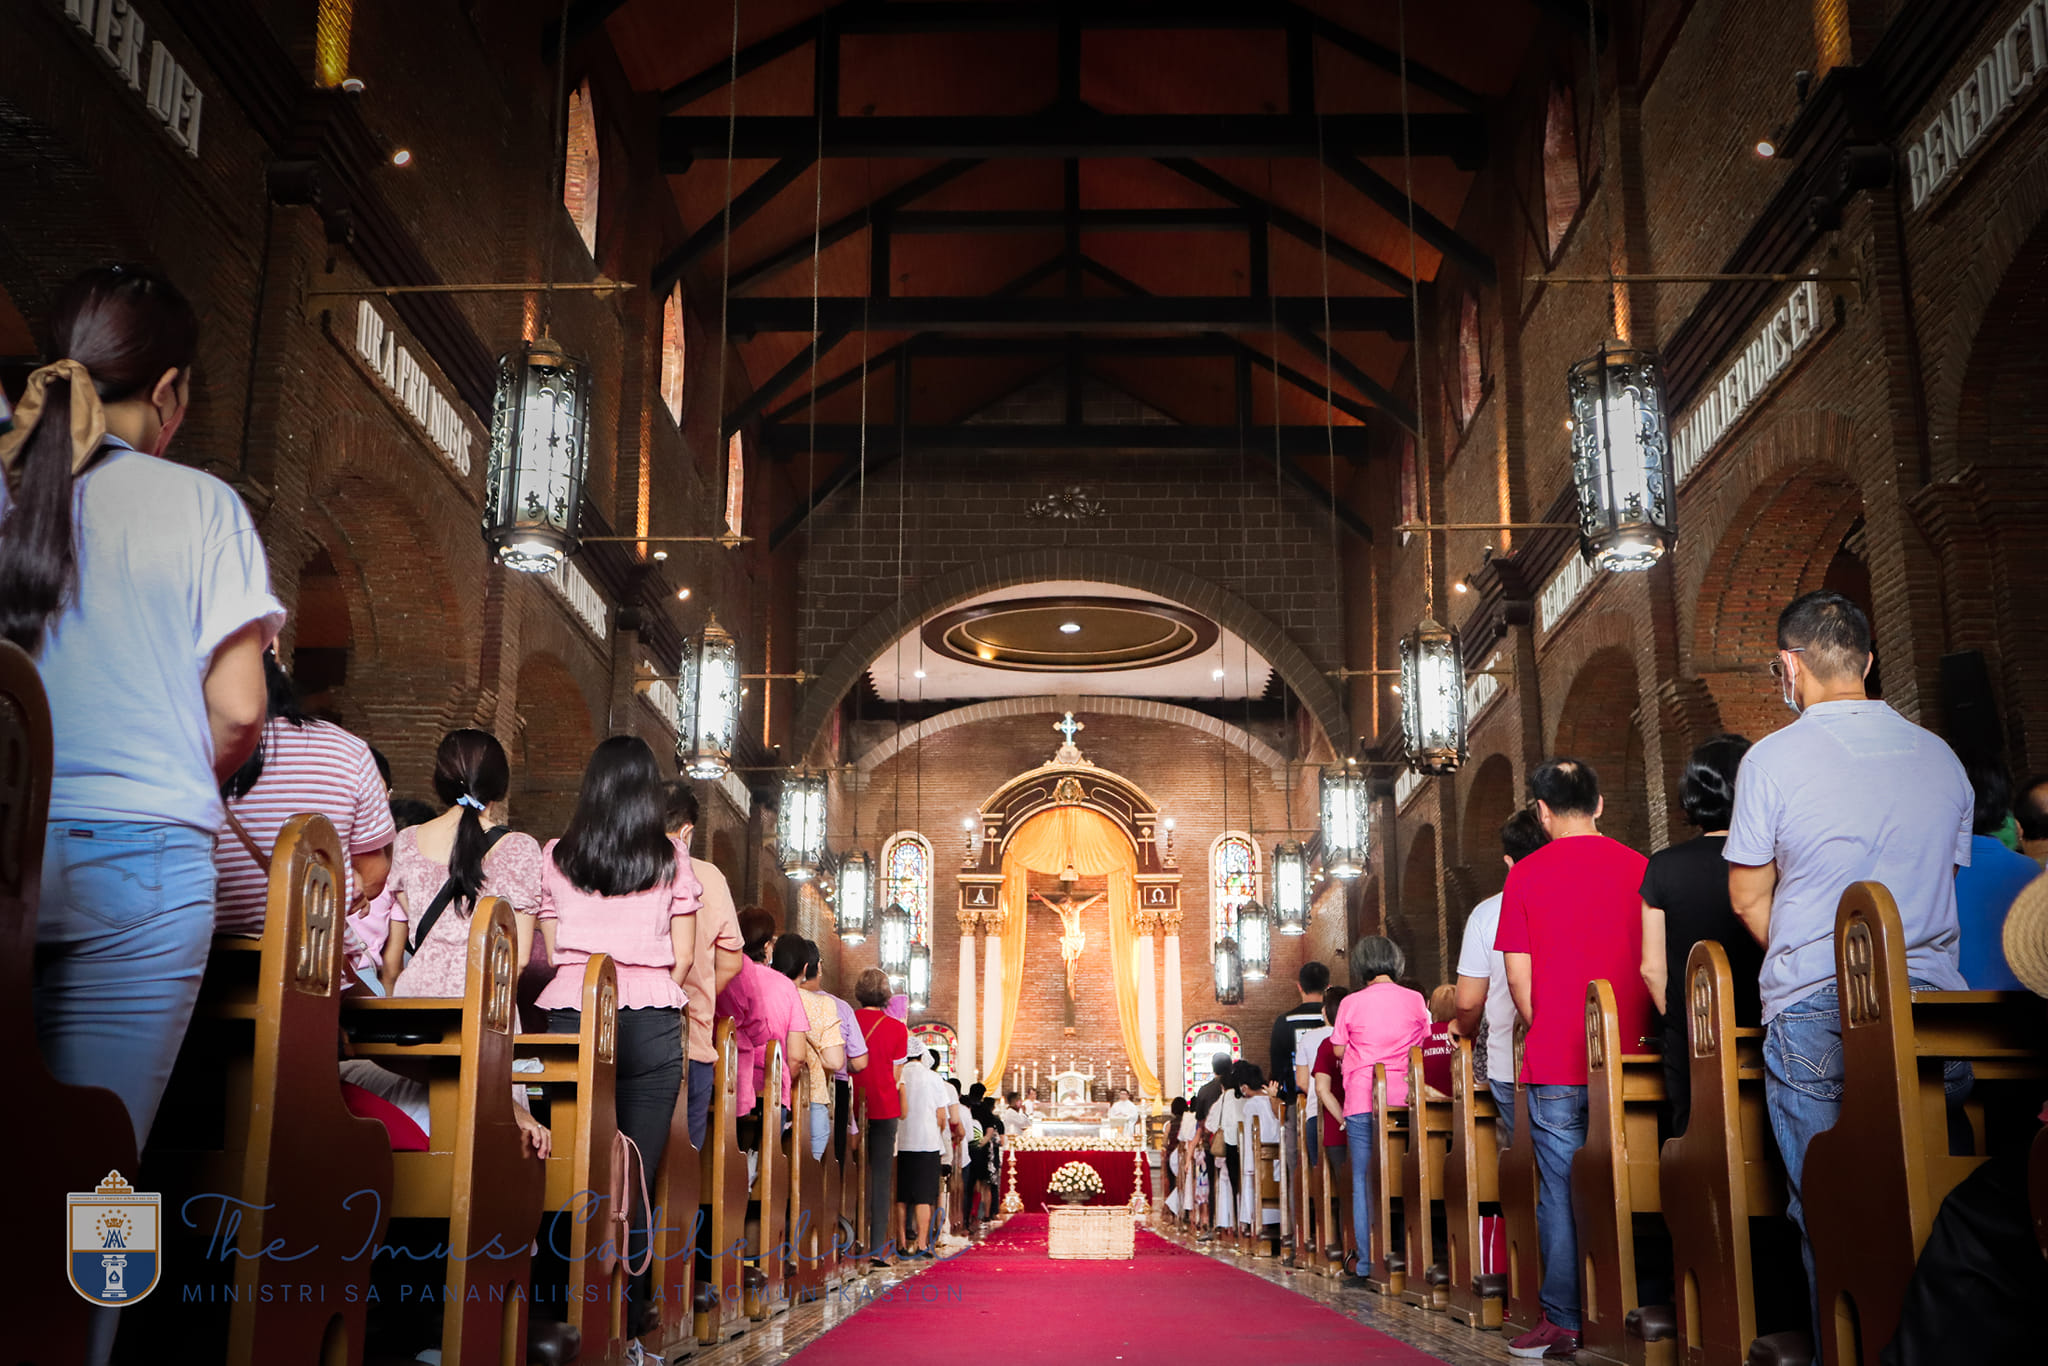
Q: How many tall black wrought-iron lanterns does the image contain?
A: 12